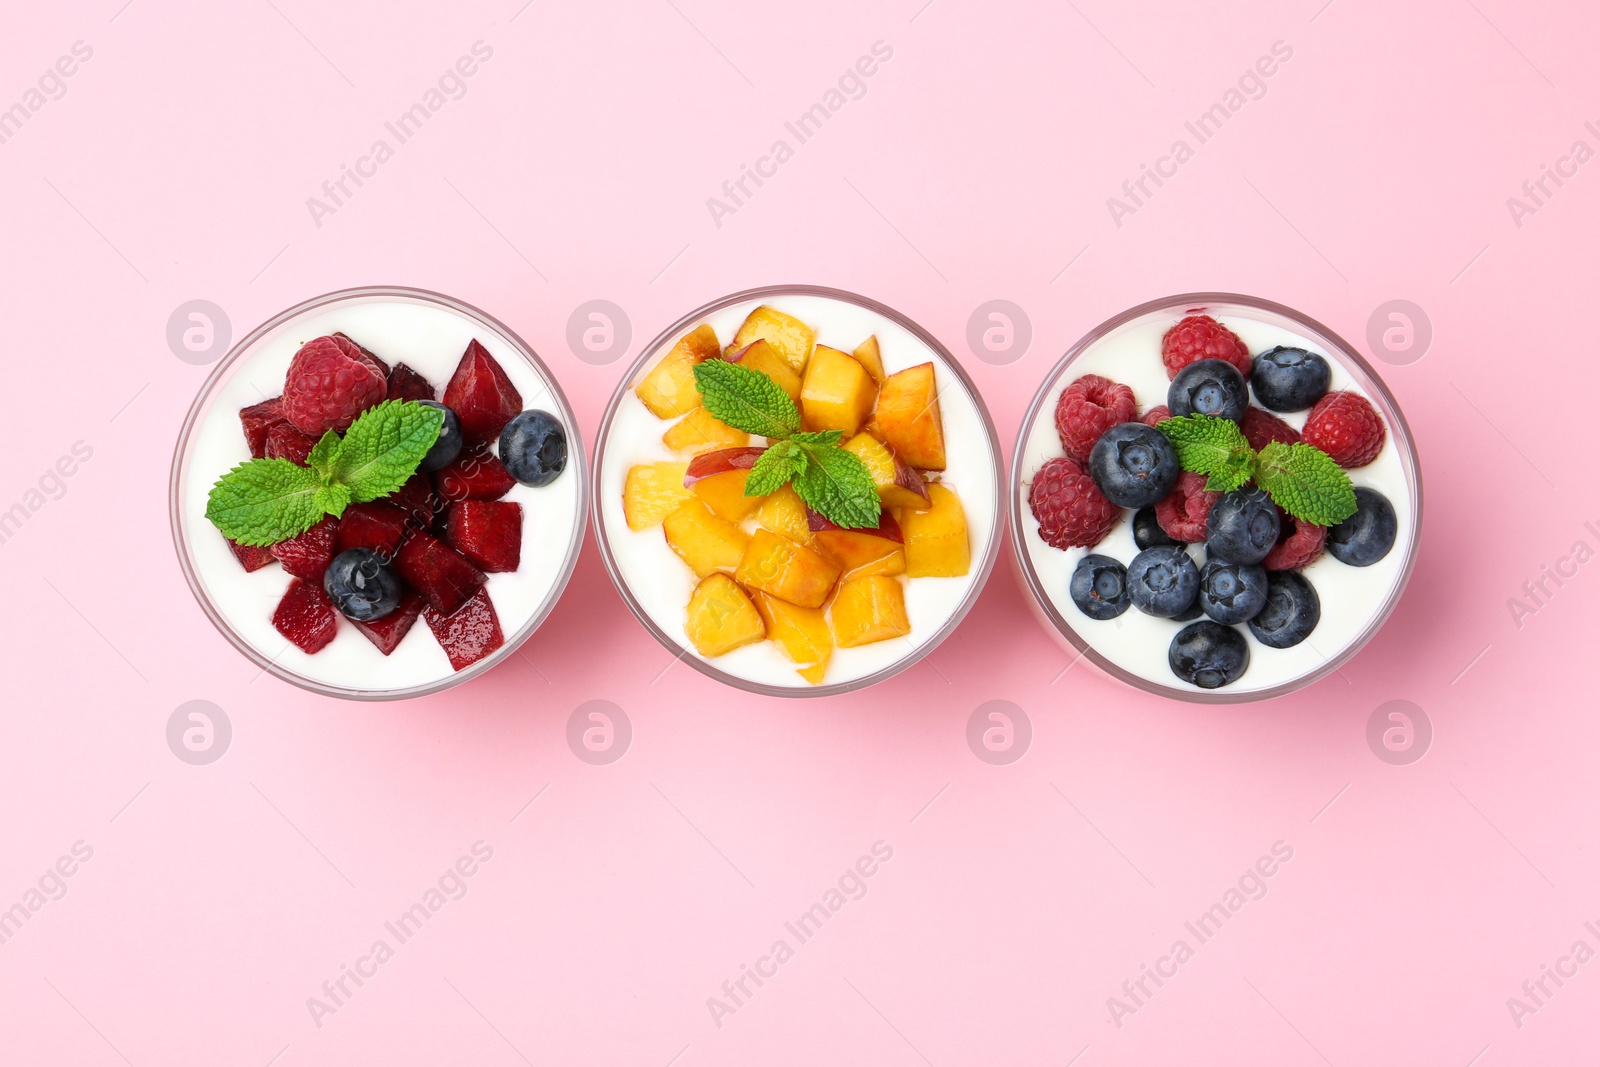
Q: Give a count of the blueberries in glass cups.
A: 15